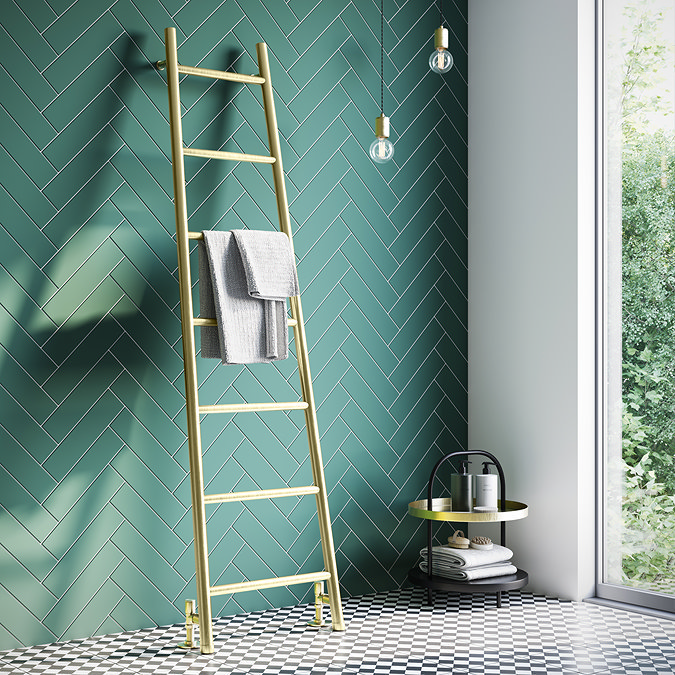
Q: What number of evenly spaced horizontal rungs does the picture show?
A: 7